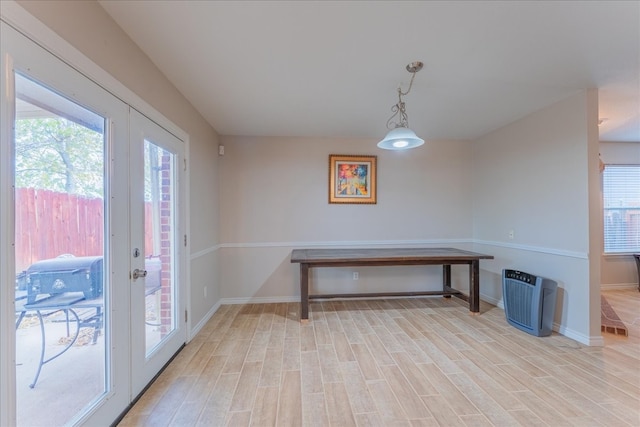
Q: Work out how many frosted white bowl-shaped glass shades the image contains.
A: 1